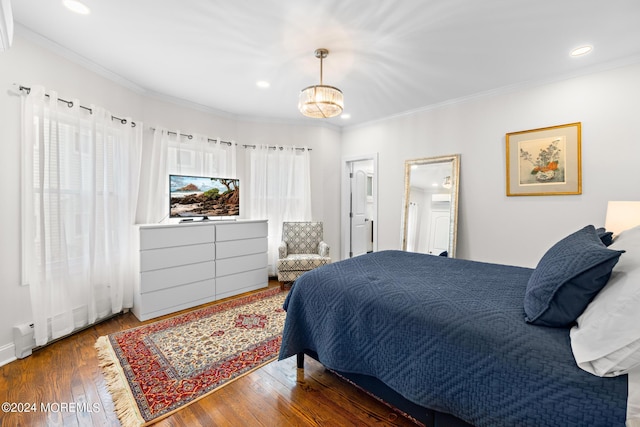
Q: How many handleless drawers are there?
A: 8